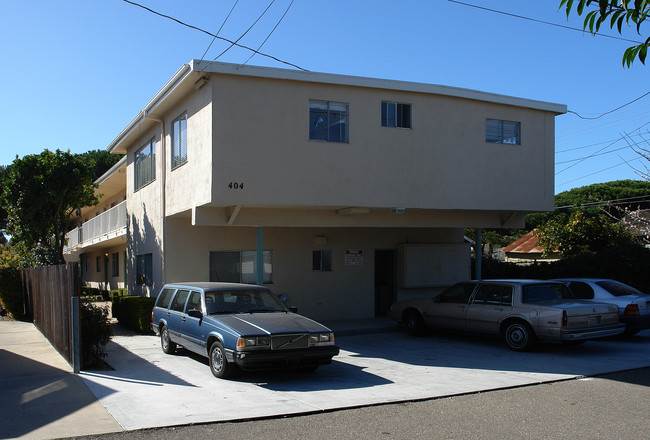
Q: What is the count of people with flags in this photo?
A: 0